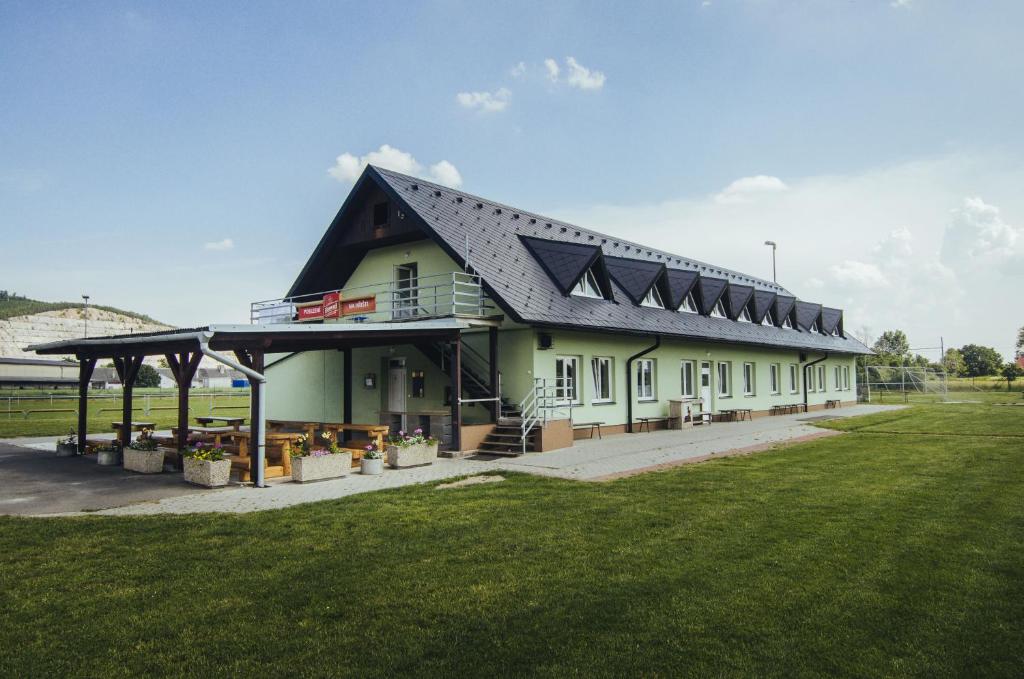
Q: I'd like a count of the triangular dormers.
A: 9